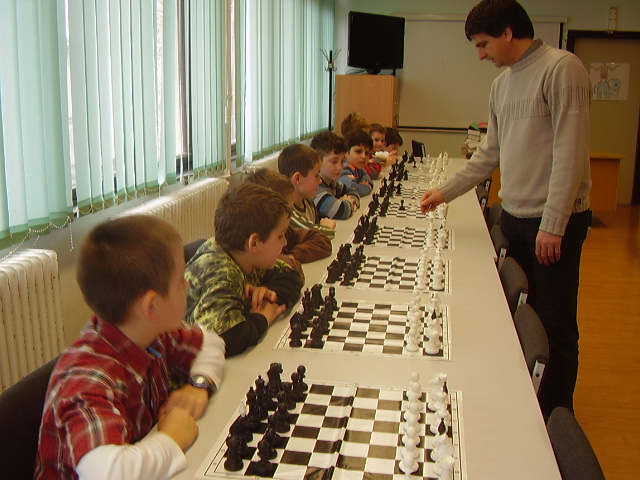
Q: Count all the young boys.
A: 9